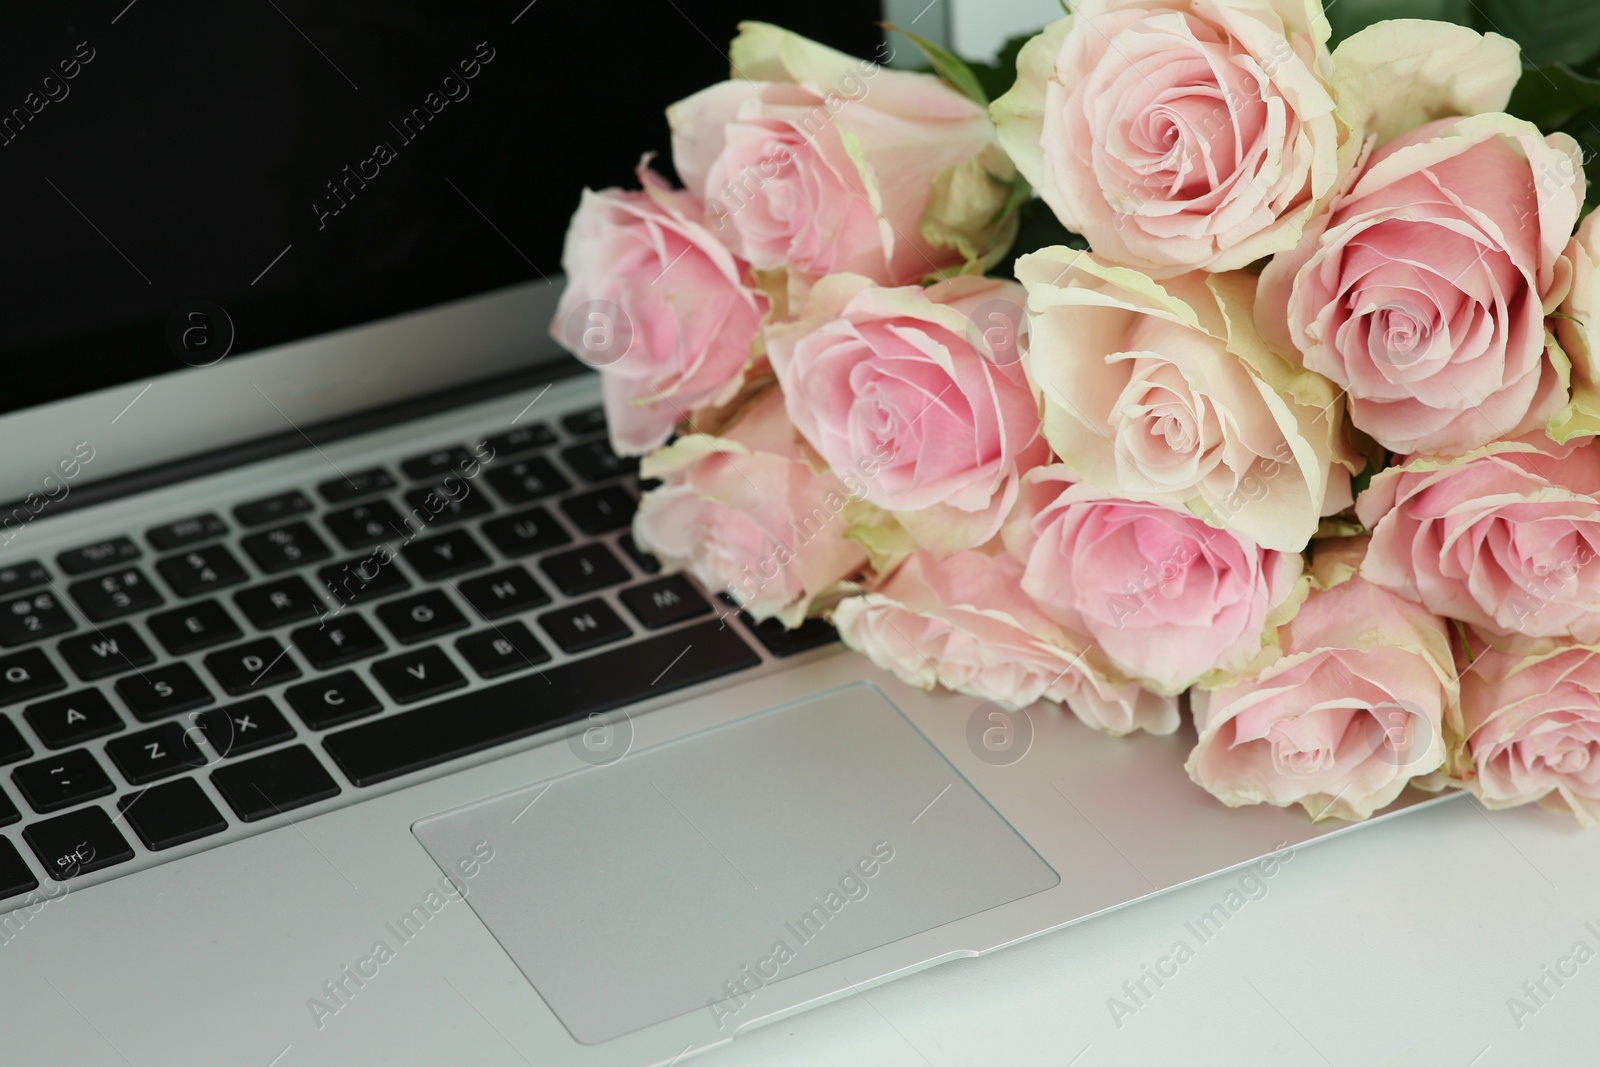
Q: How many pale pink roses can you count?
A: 13